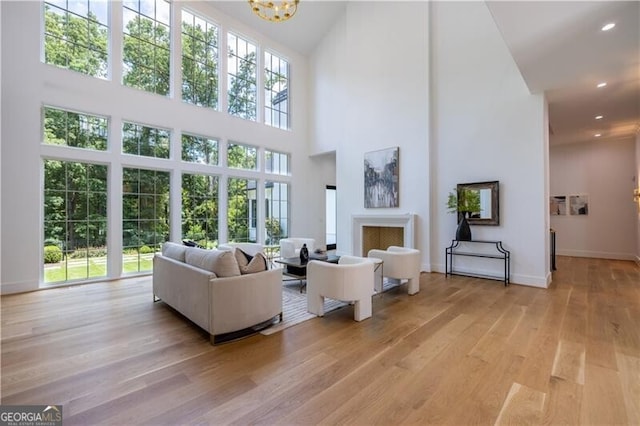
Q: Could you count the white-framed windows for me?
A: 15